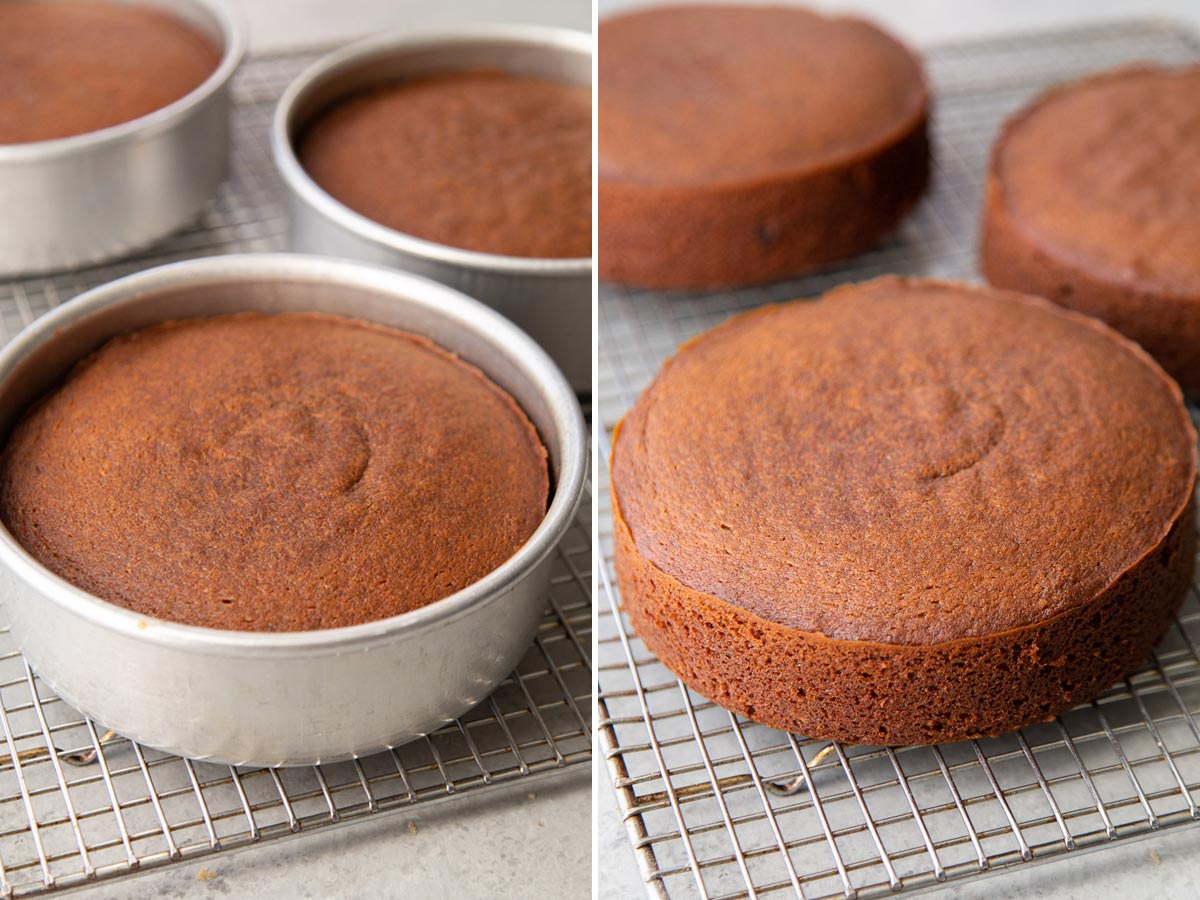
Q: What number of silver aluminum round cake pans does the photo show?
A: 3